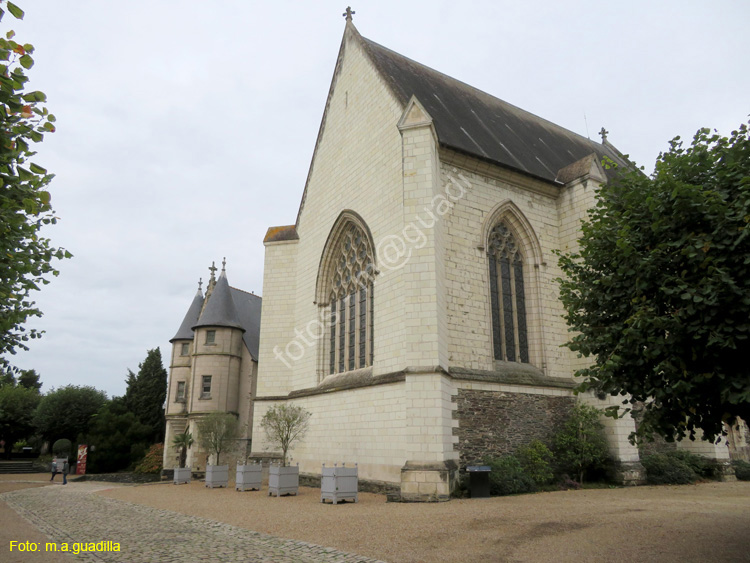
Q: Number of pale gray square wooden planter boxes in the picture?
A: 5